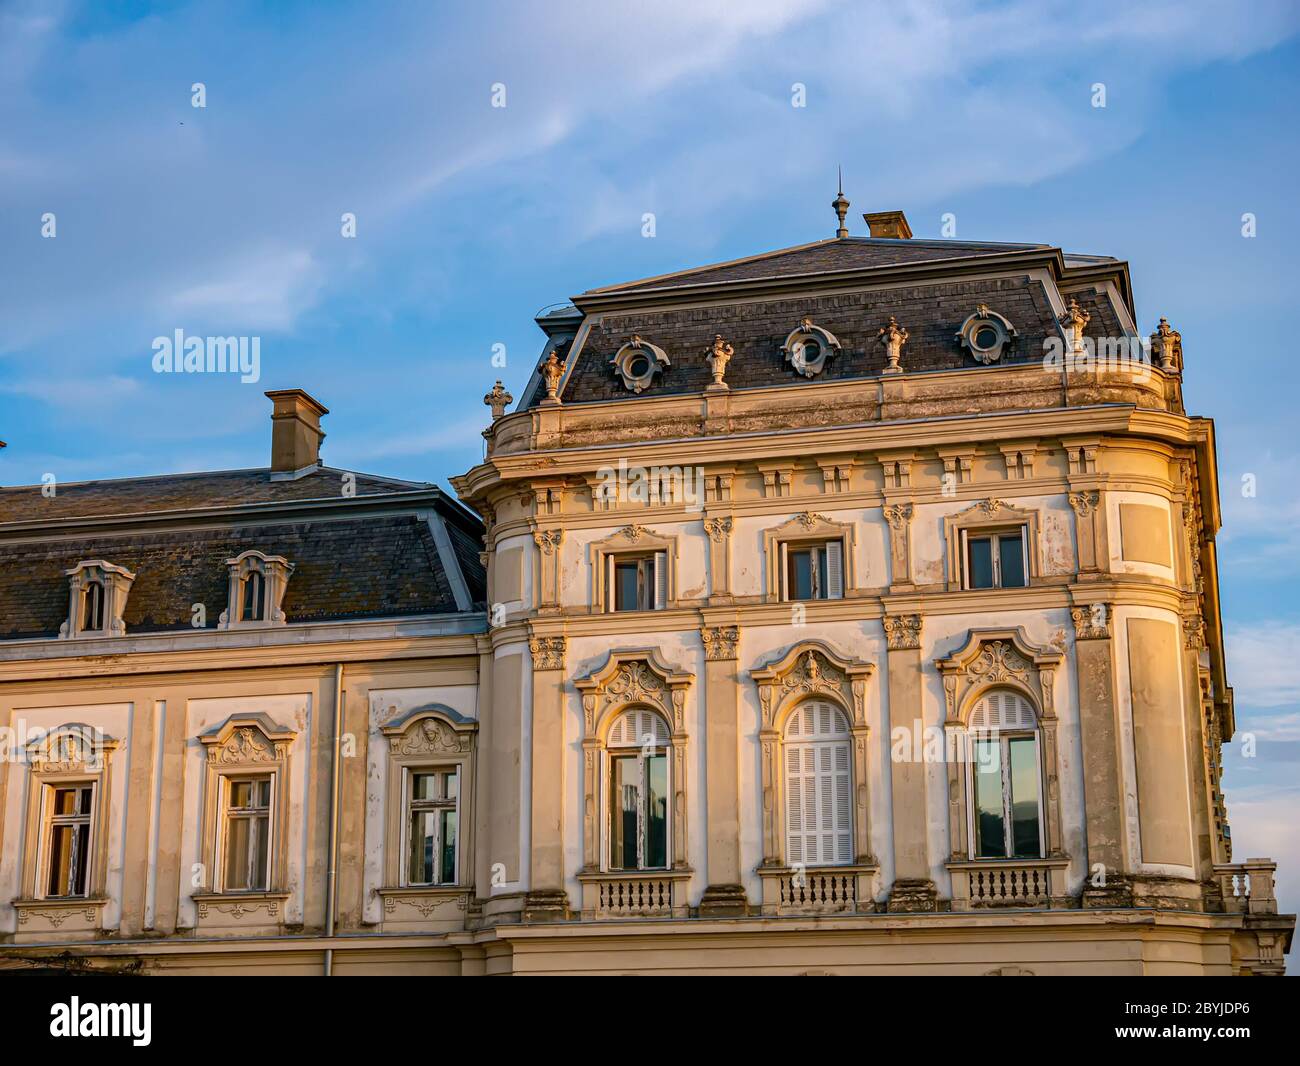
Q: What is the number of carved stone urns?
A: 6